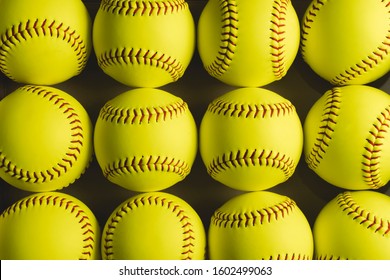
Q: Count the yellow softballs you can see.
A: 12